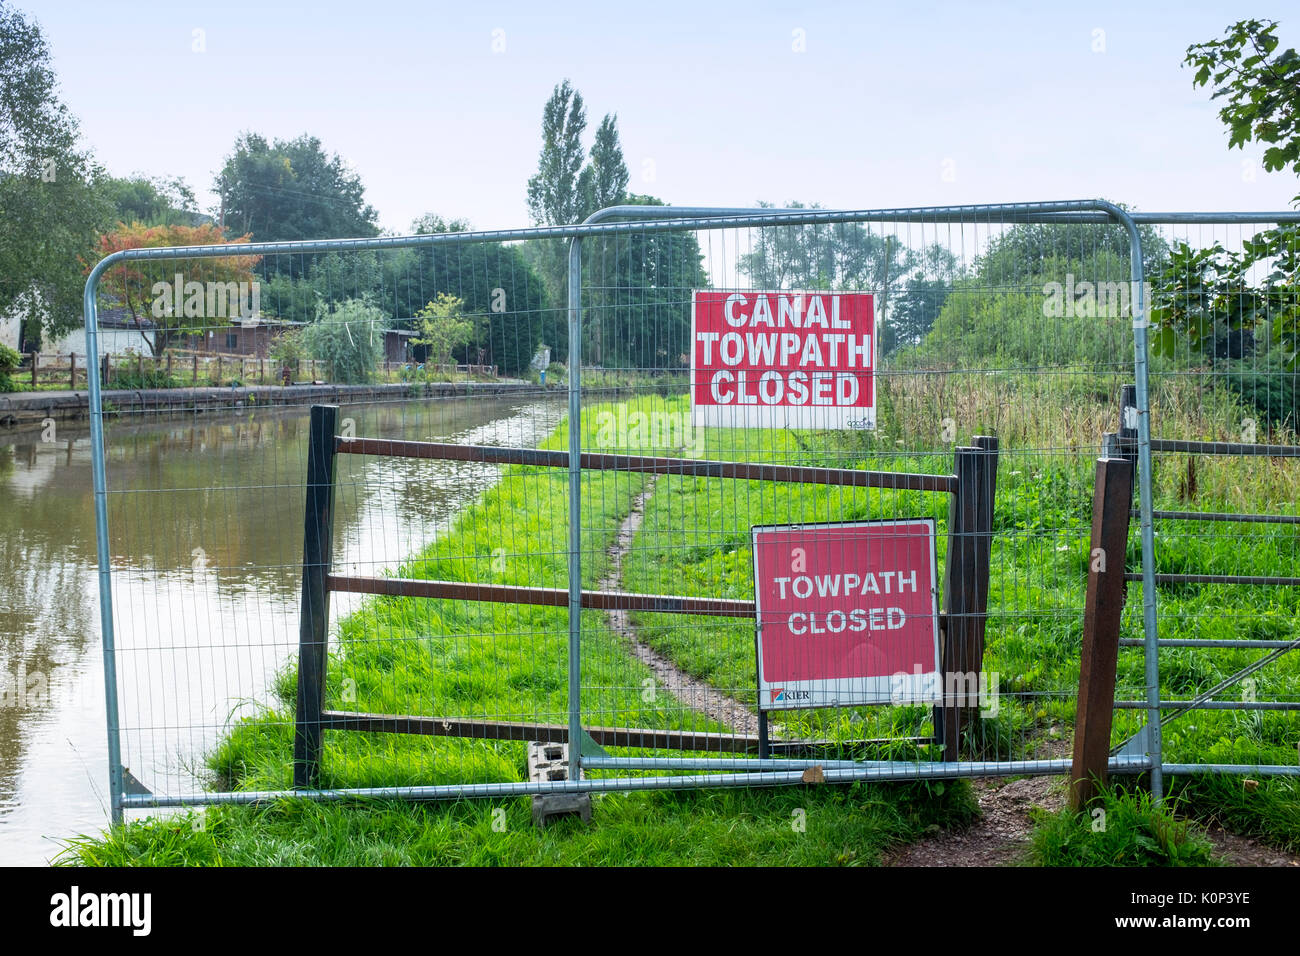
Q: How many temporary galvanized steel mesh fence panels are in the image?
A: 2